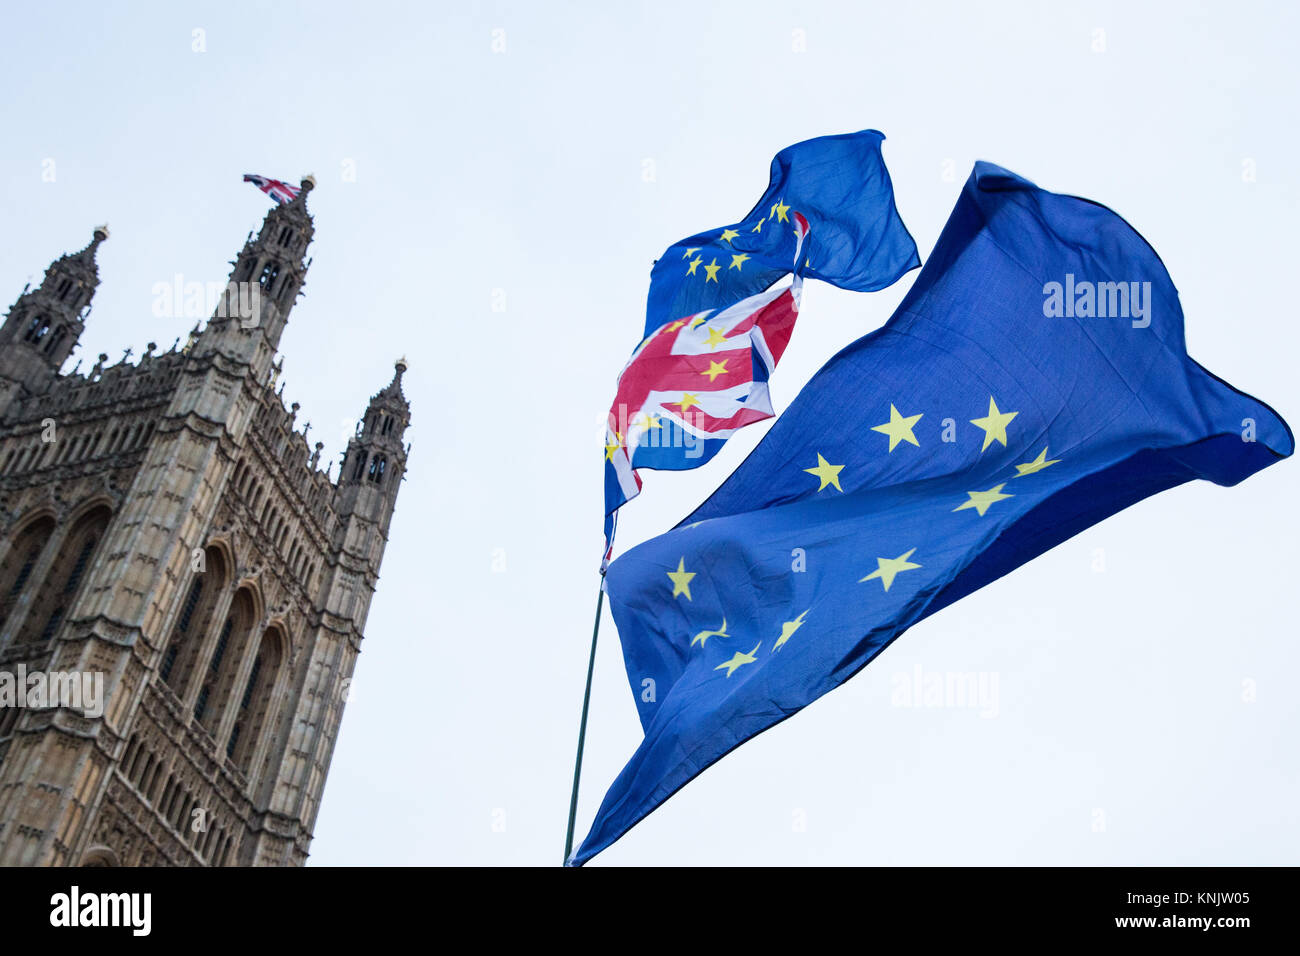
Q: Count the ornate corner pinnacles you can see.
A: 3